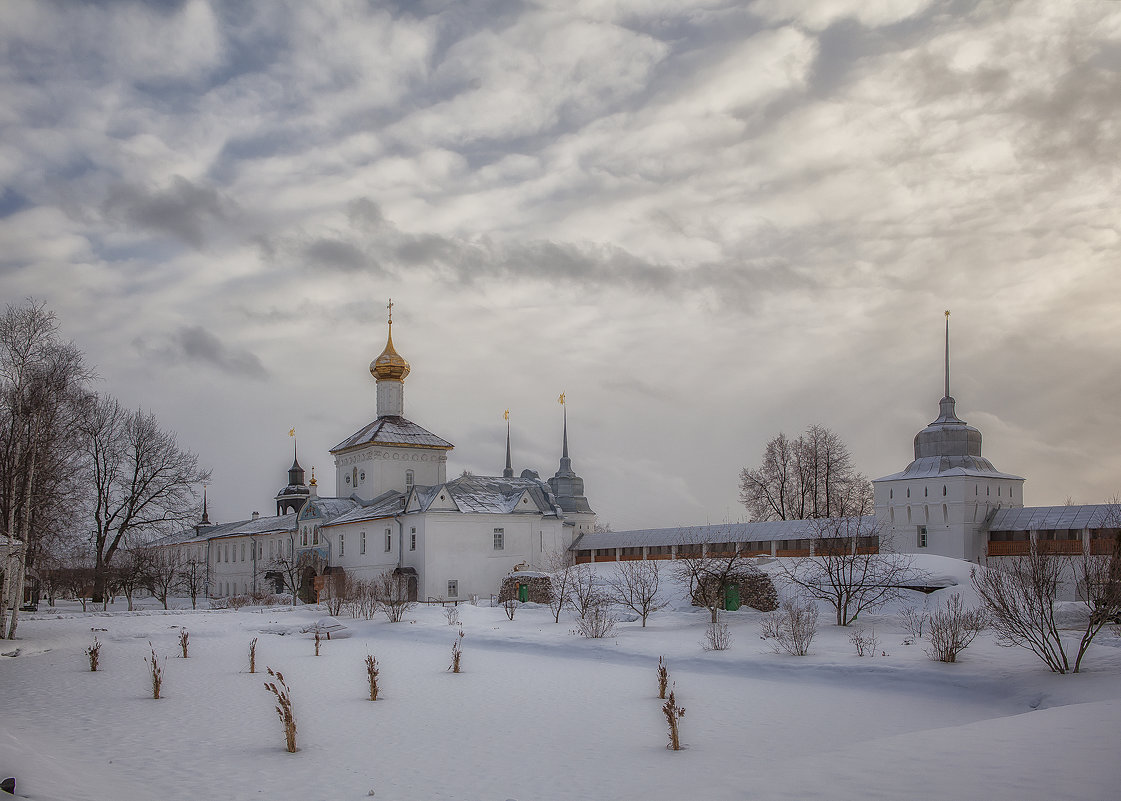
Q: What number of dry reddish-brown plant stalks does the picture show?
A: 10